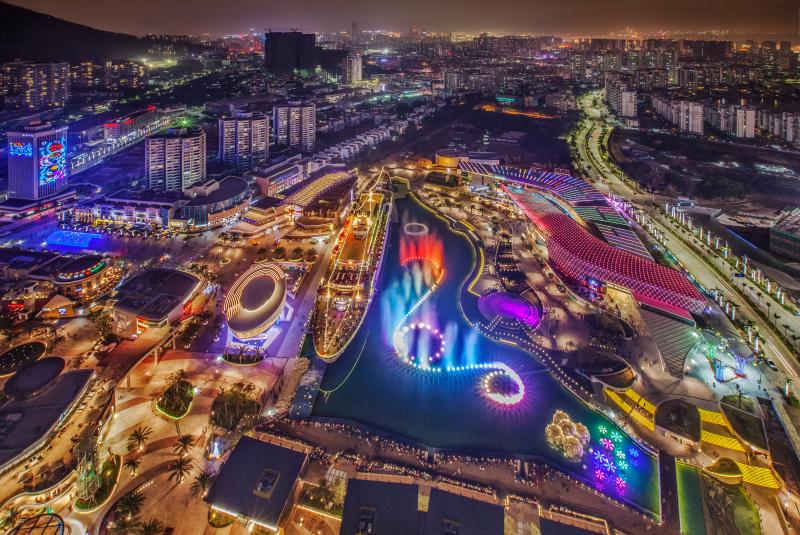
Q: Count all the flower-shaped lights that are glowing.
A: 10